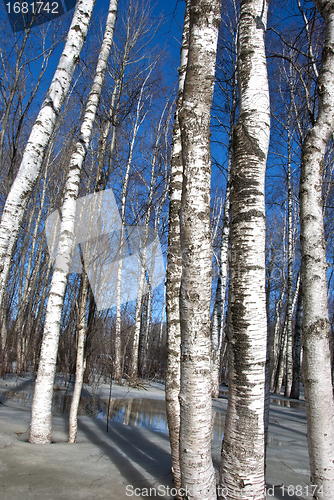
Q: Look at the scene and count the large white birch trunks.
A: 6